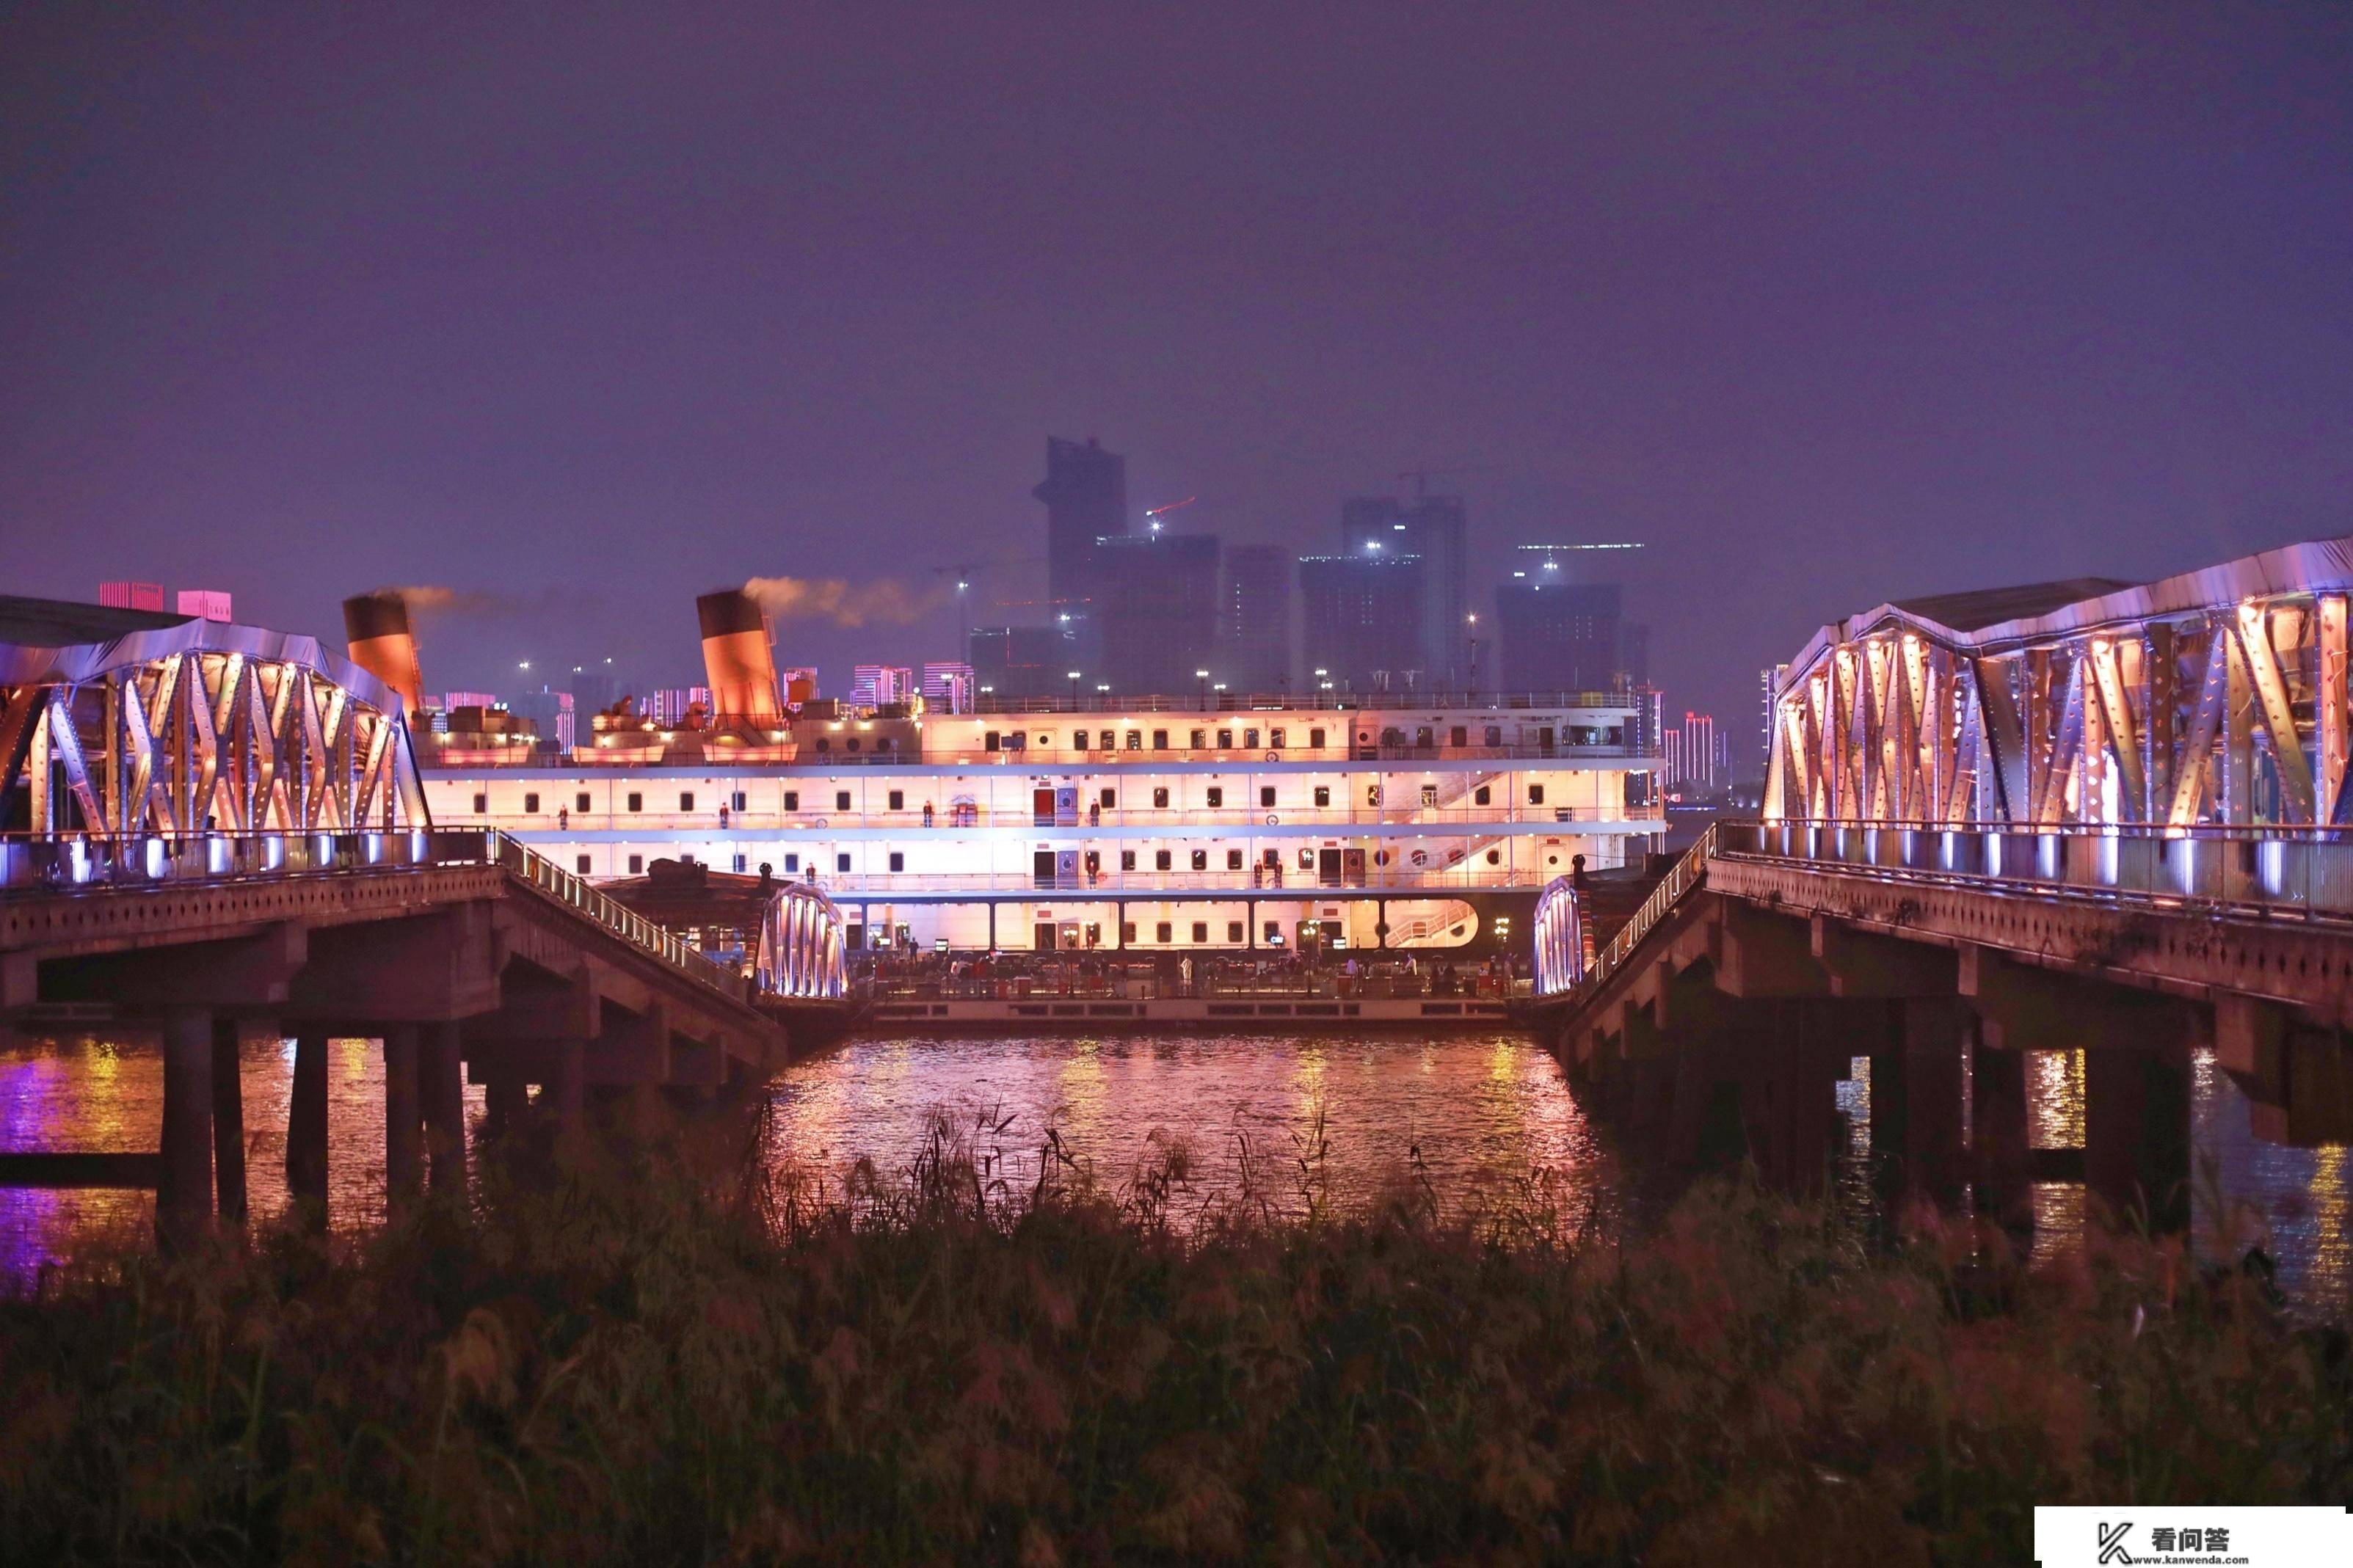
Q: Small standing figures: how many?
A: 8